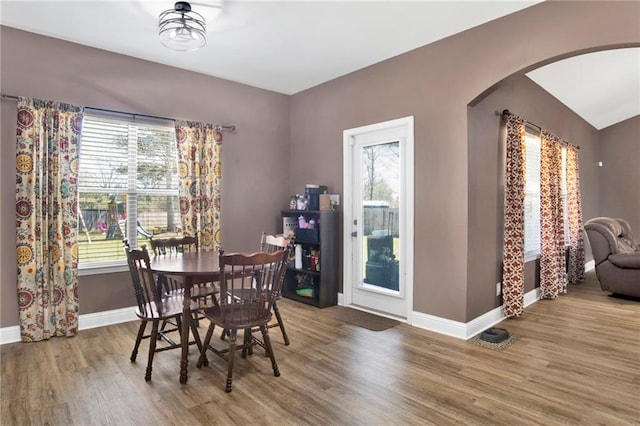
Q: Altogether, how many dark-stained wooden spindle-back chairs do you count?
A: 4